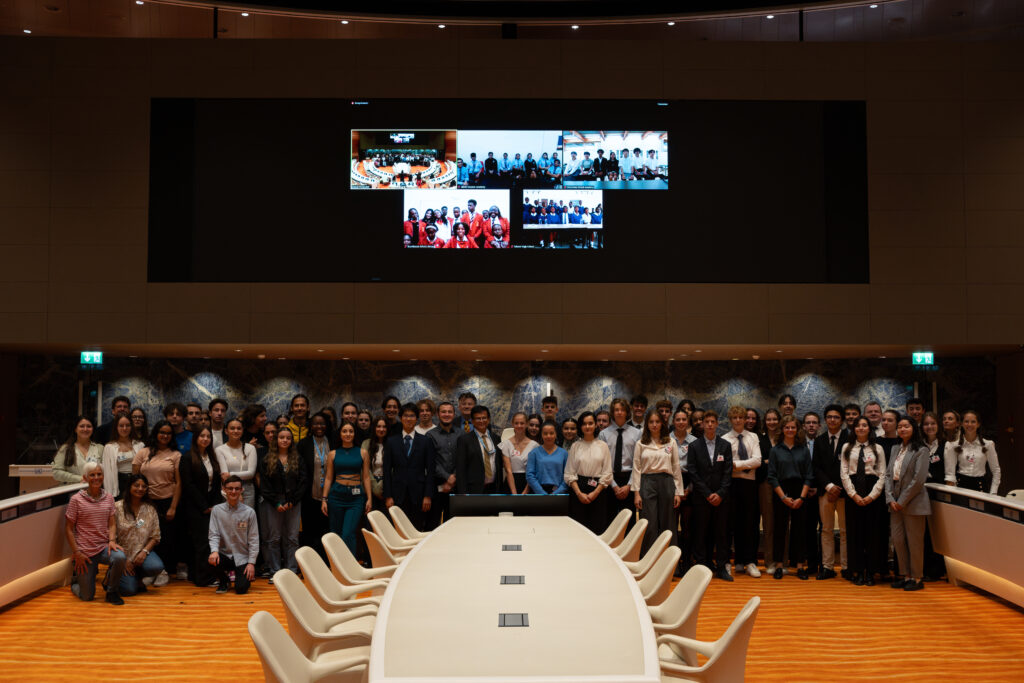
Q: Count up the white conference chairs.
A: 13